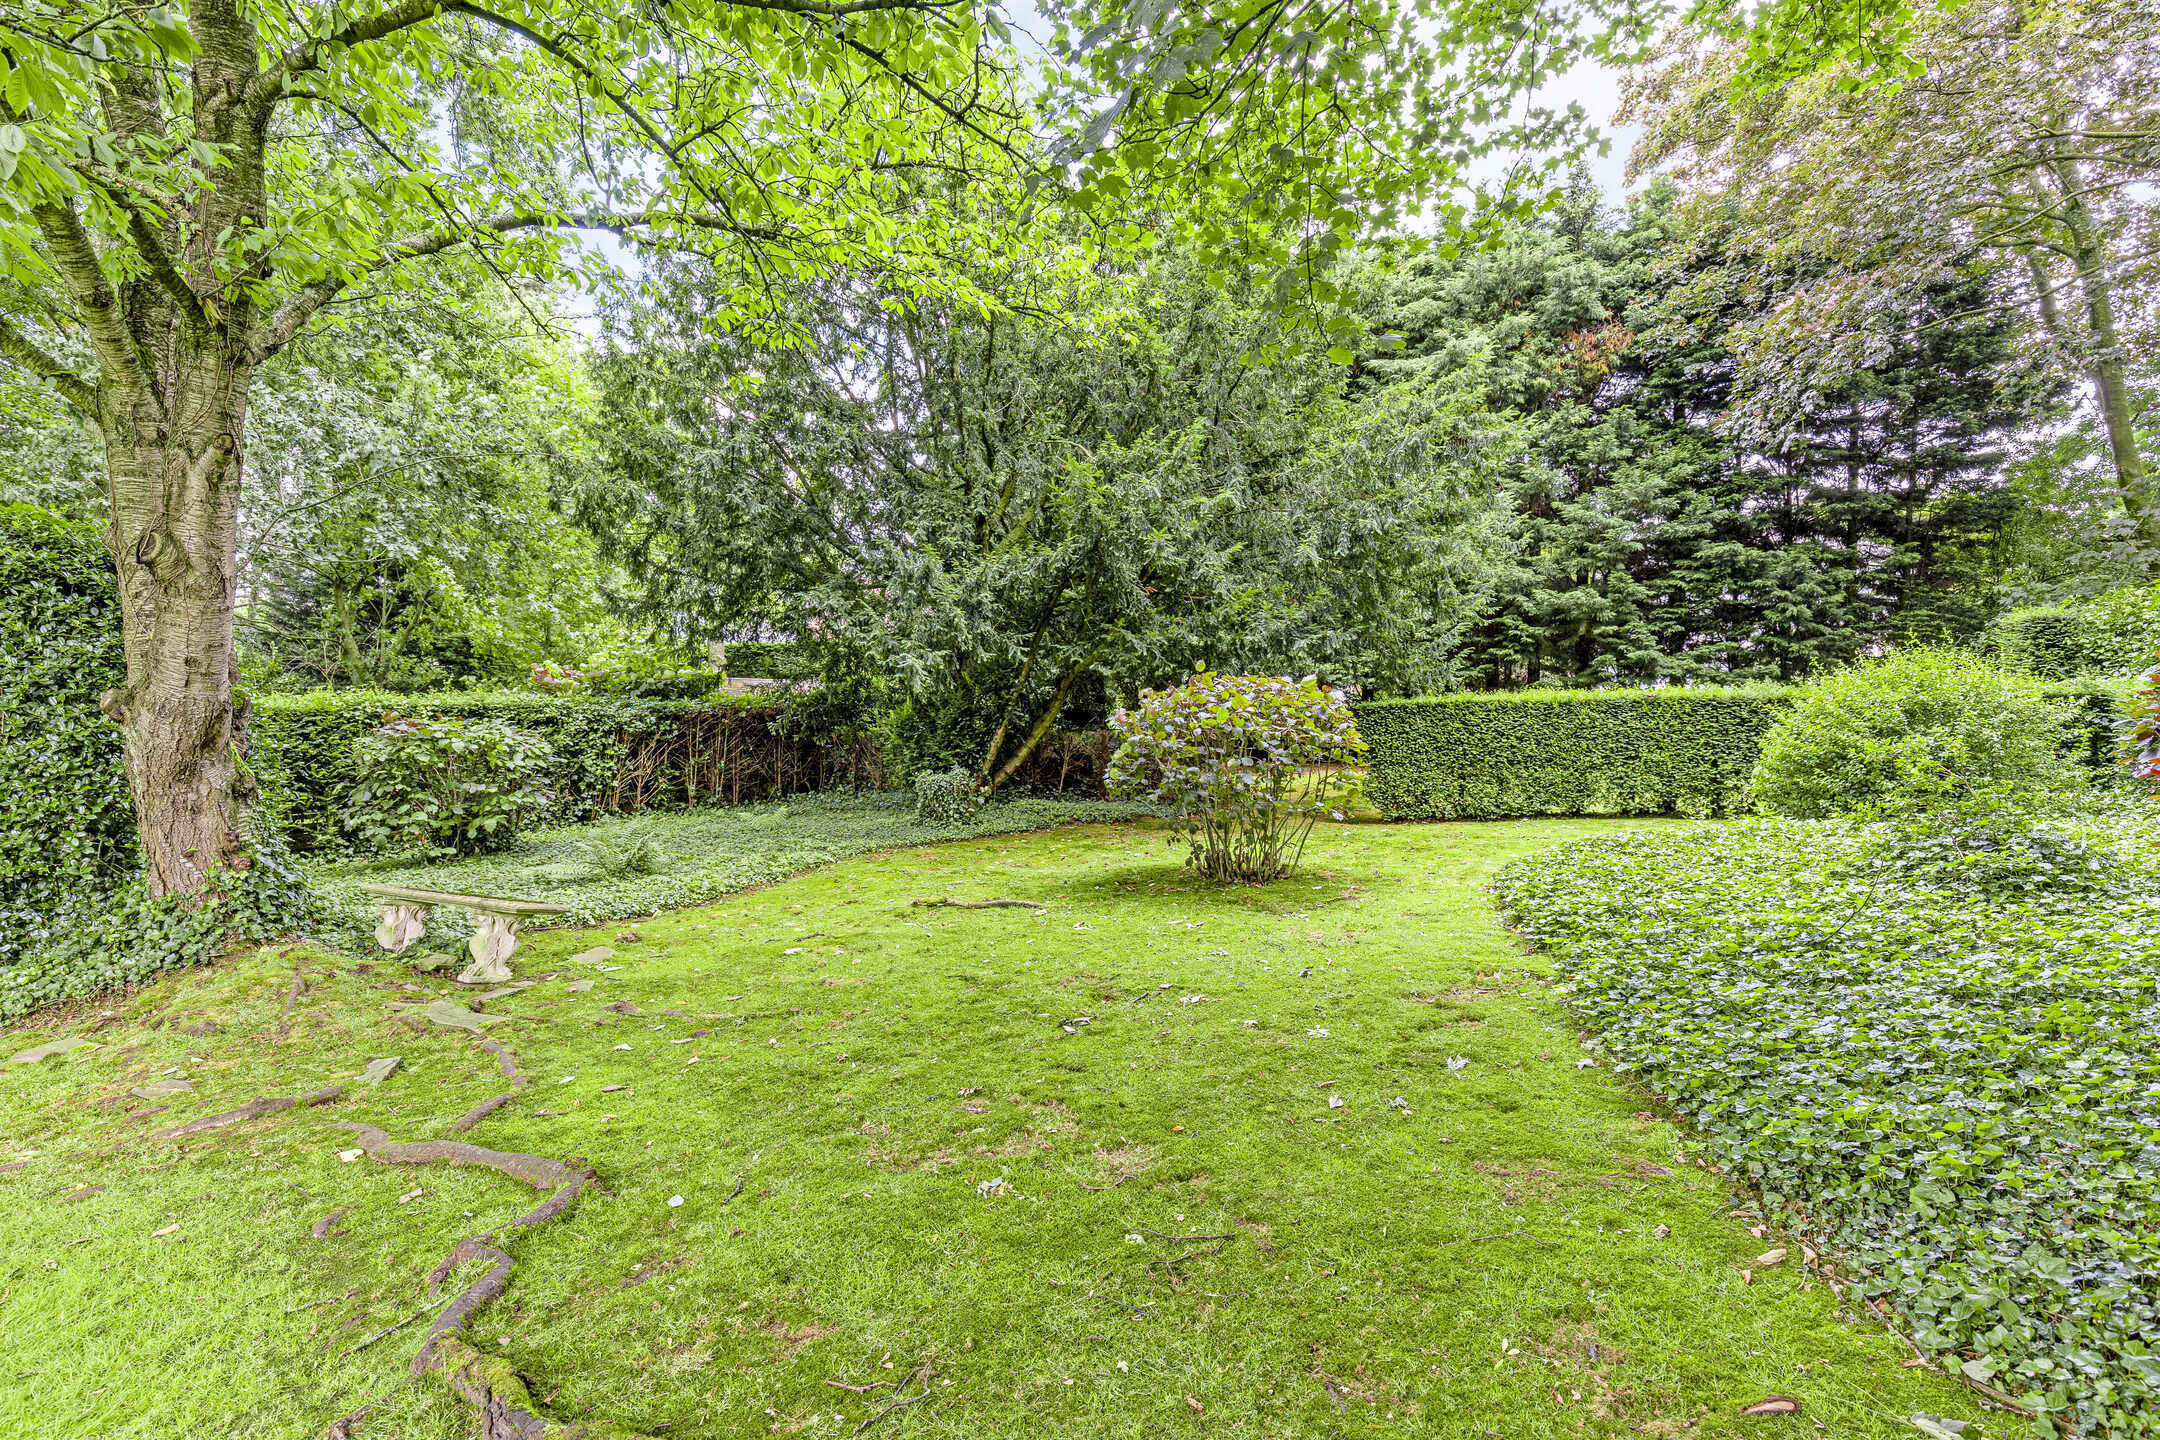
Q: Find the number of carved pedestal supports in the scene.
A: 2